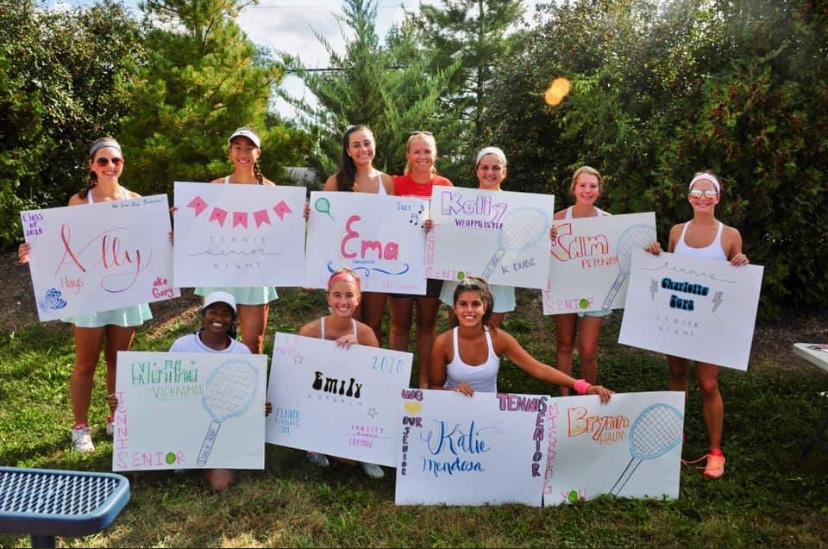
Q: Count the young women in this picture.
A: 10